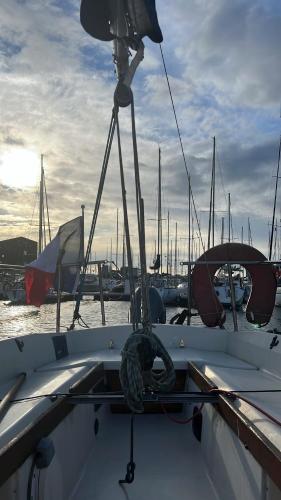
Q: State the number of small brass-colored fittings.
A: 2